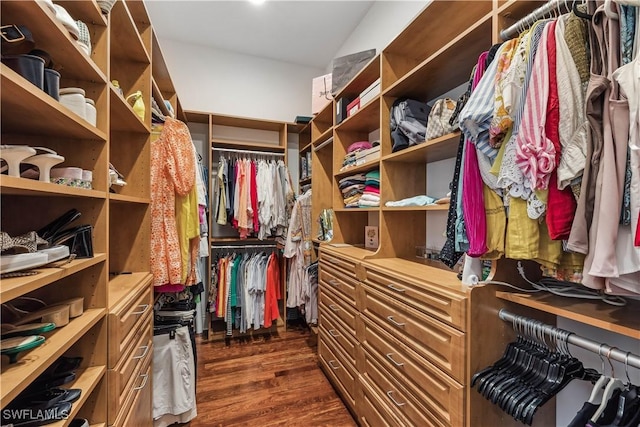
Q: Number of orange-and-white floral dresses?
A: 1